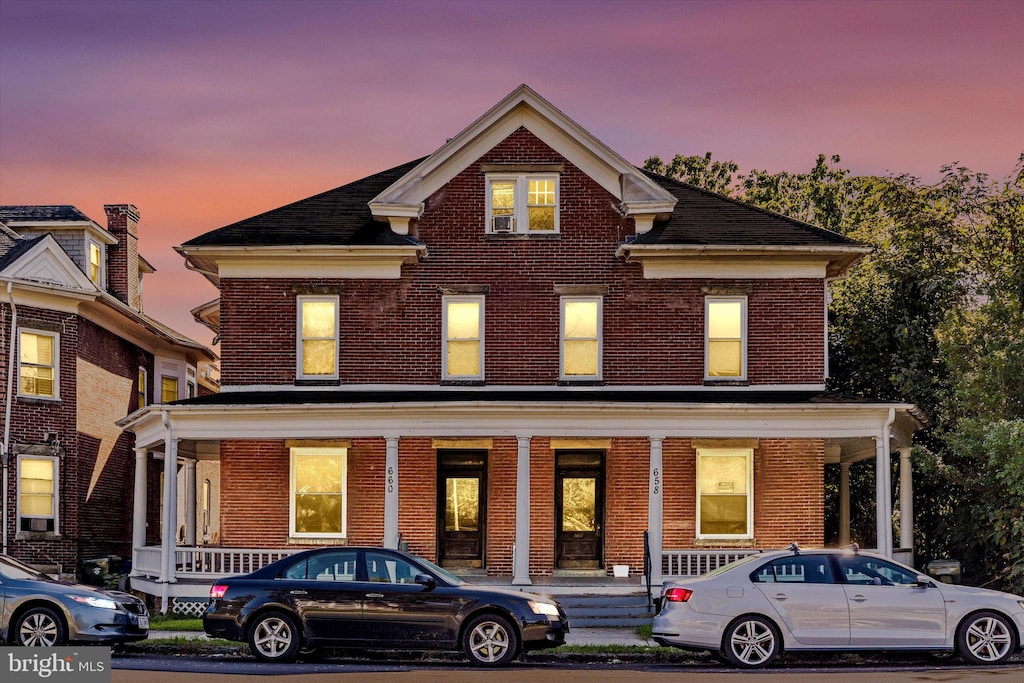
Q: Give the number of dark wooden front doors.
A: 2